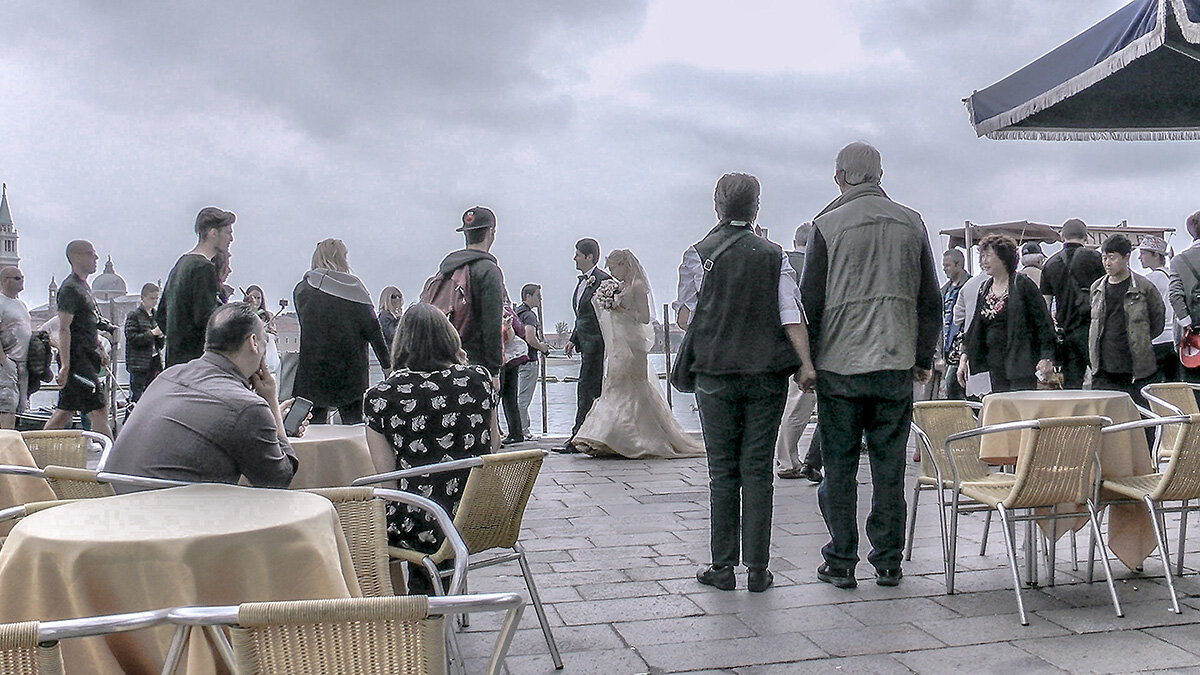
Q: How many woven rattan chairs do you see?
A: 11